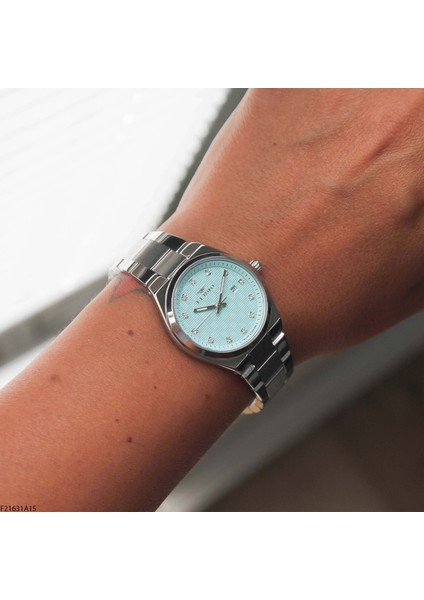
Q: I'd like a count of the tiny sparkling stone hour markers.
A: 12